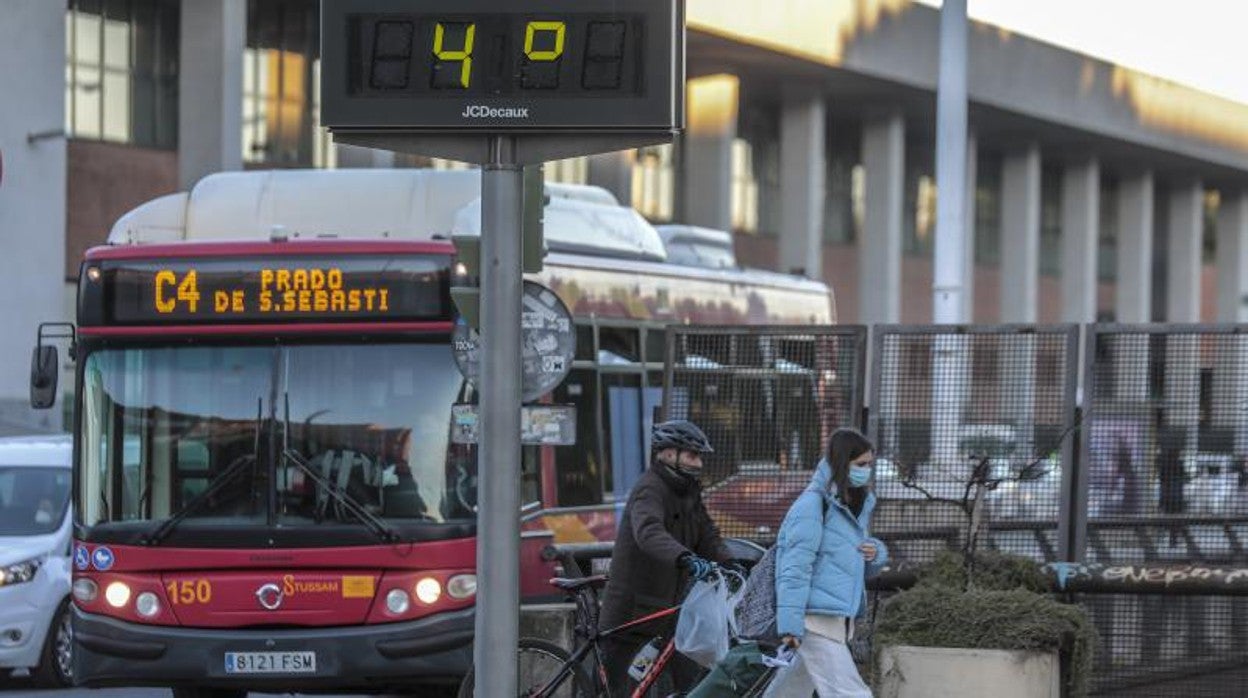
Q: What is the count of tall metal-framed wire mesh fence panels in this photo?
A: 3